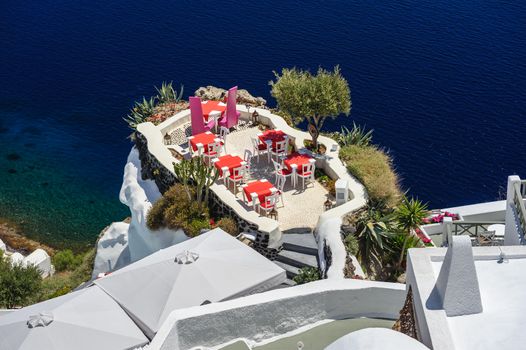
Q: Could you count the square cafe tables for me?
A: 6